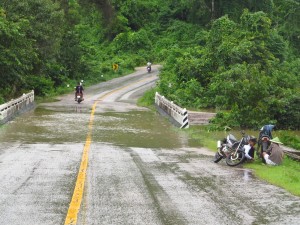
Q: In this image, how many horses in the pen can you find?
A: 0